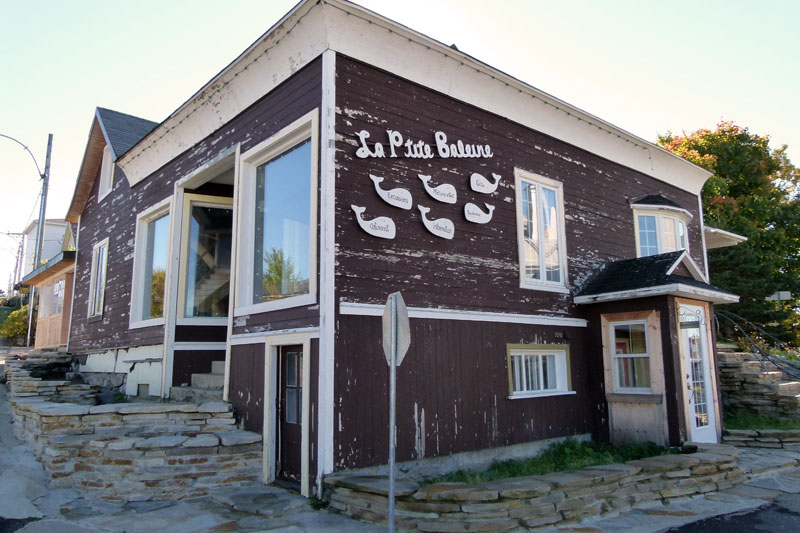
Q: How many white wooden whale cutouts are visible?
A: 6